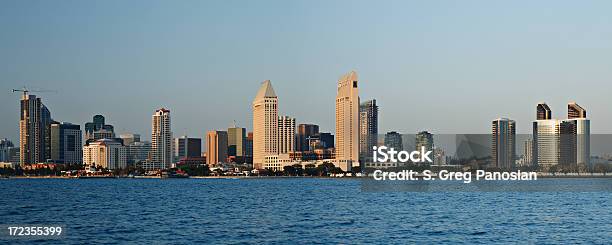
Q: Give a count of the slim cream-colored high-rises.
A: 2